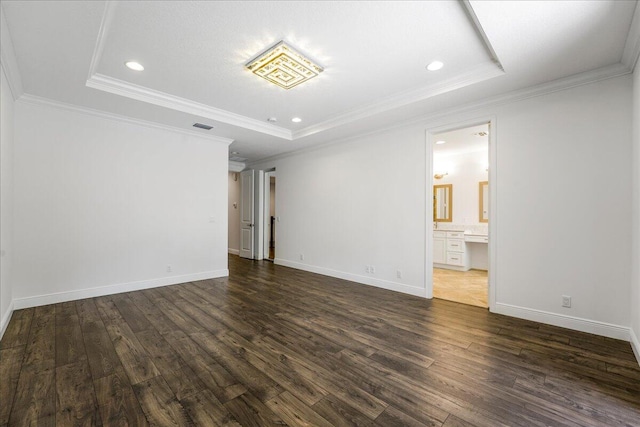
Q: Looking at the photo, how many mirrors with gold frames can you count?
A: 2